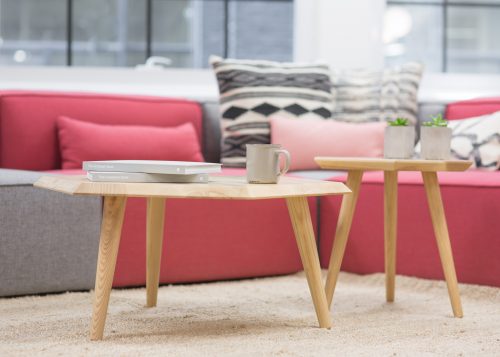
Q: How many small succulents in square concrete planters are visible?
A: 2